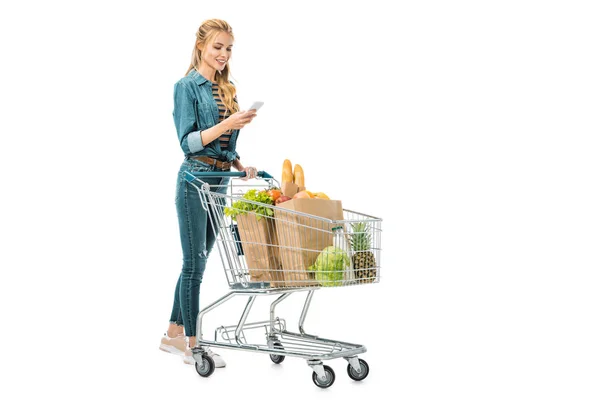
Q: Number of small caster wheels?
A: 4